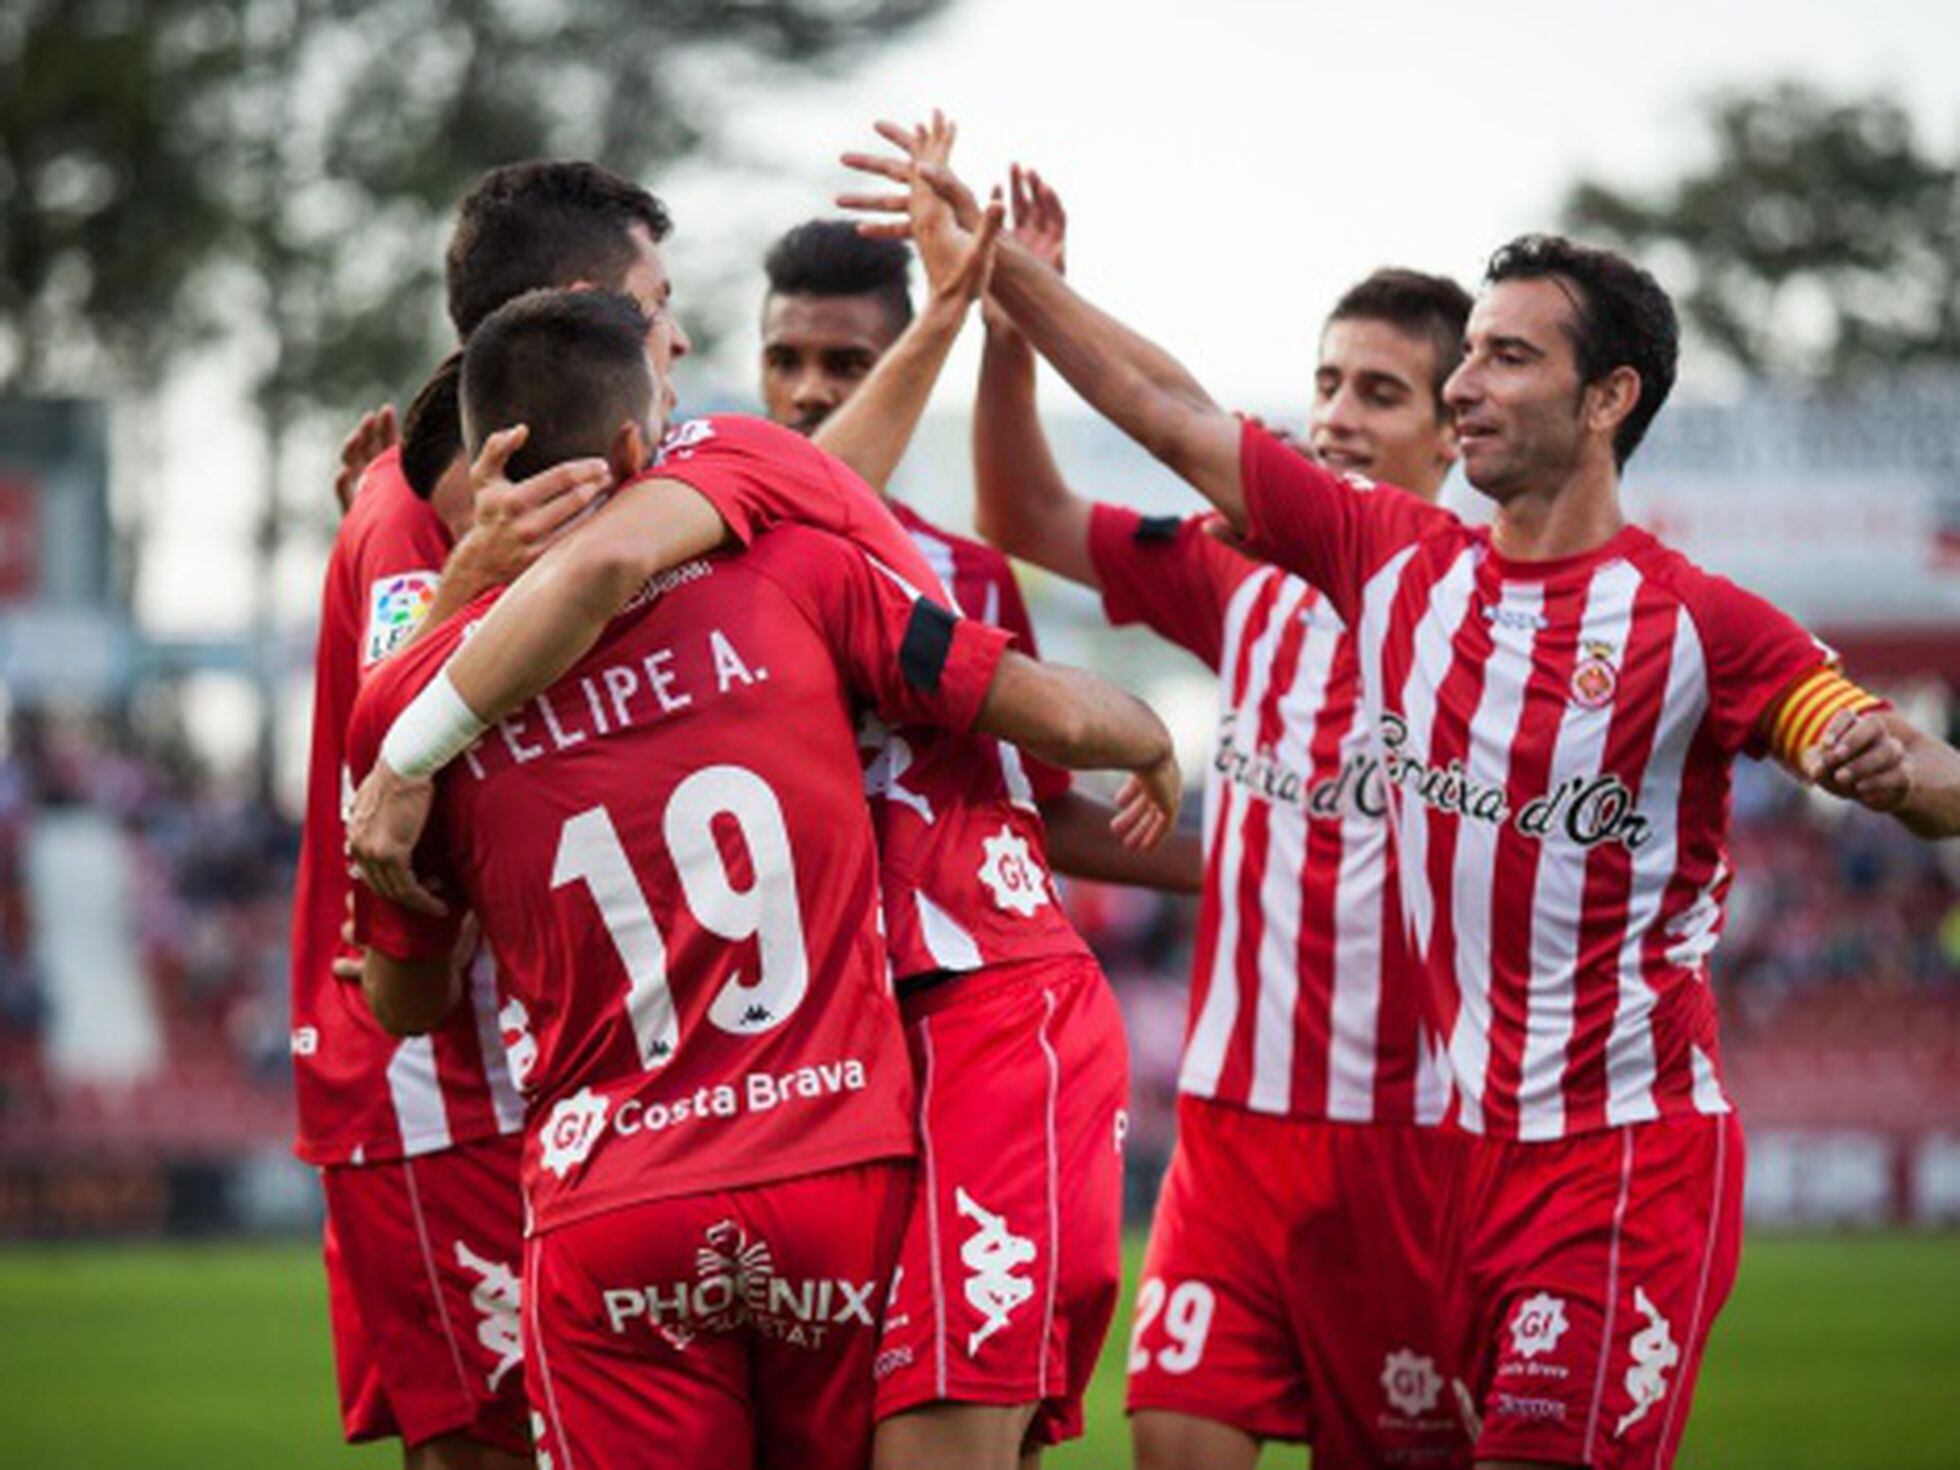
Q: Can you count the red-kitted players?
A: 6